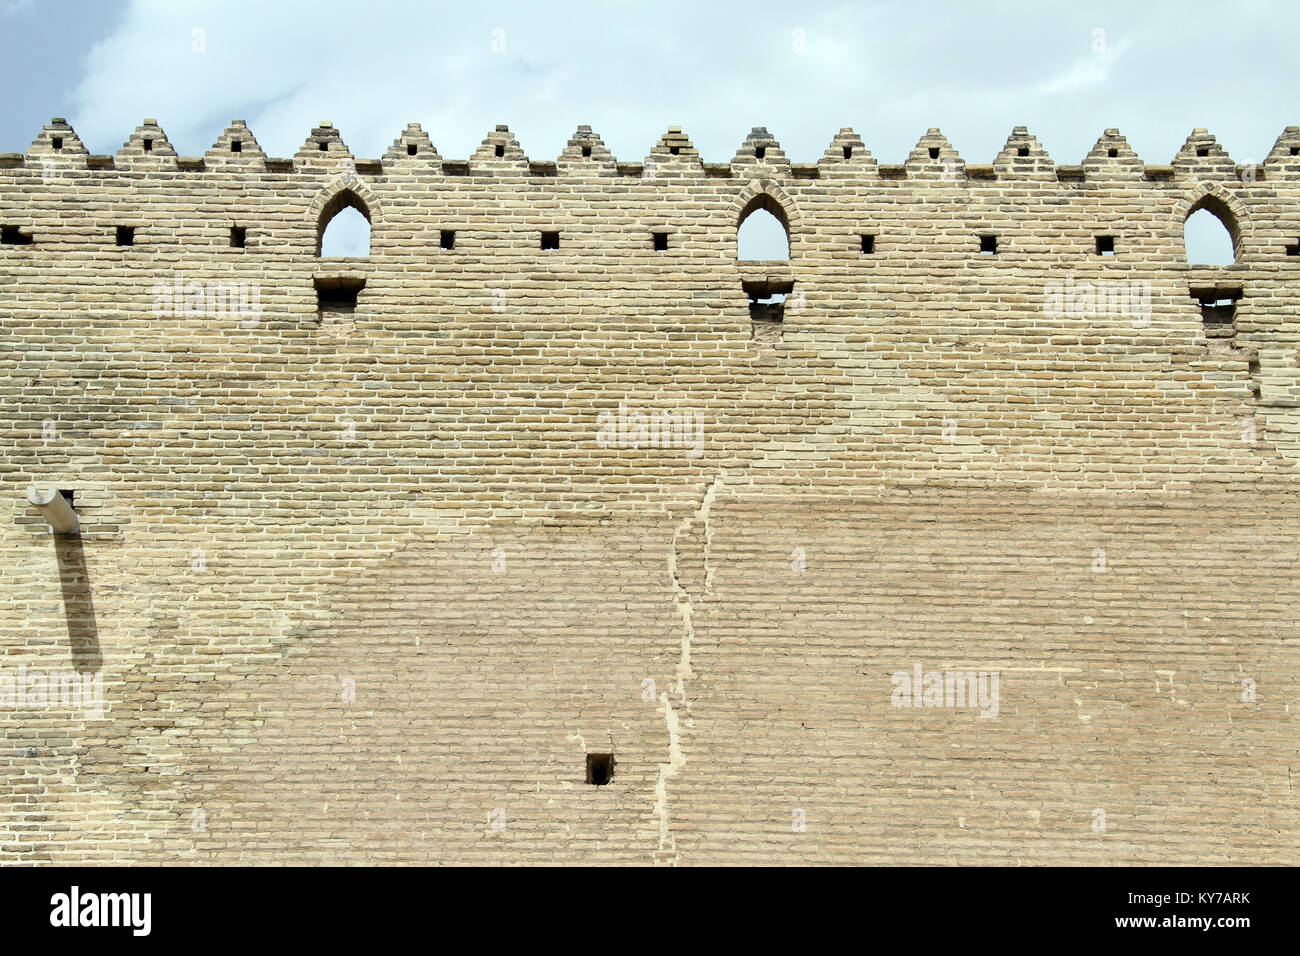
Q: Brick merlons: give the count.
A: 15